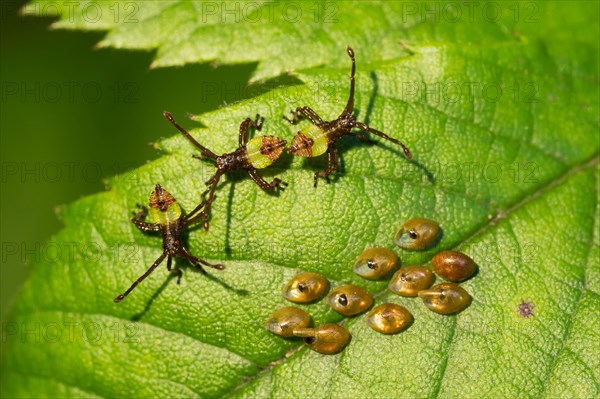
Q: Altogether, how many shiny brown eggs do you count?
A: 10